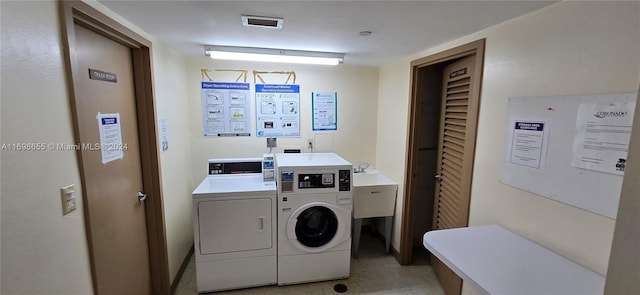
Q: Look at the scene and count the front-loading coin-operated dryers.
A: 1